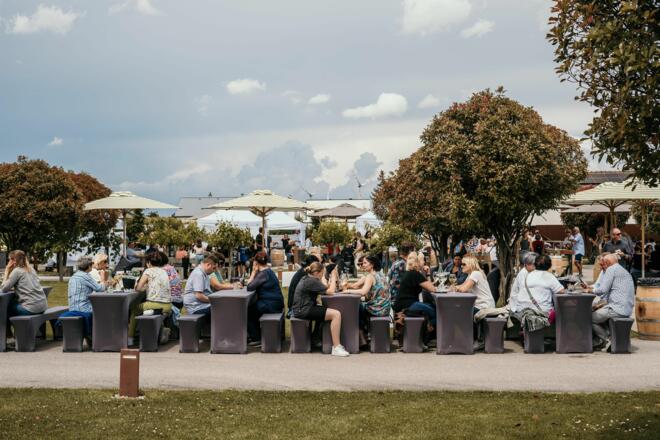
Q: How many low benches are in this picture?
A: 11